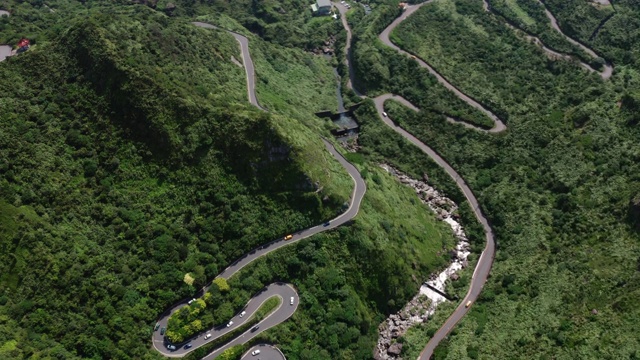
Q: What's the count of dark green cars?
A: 2